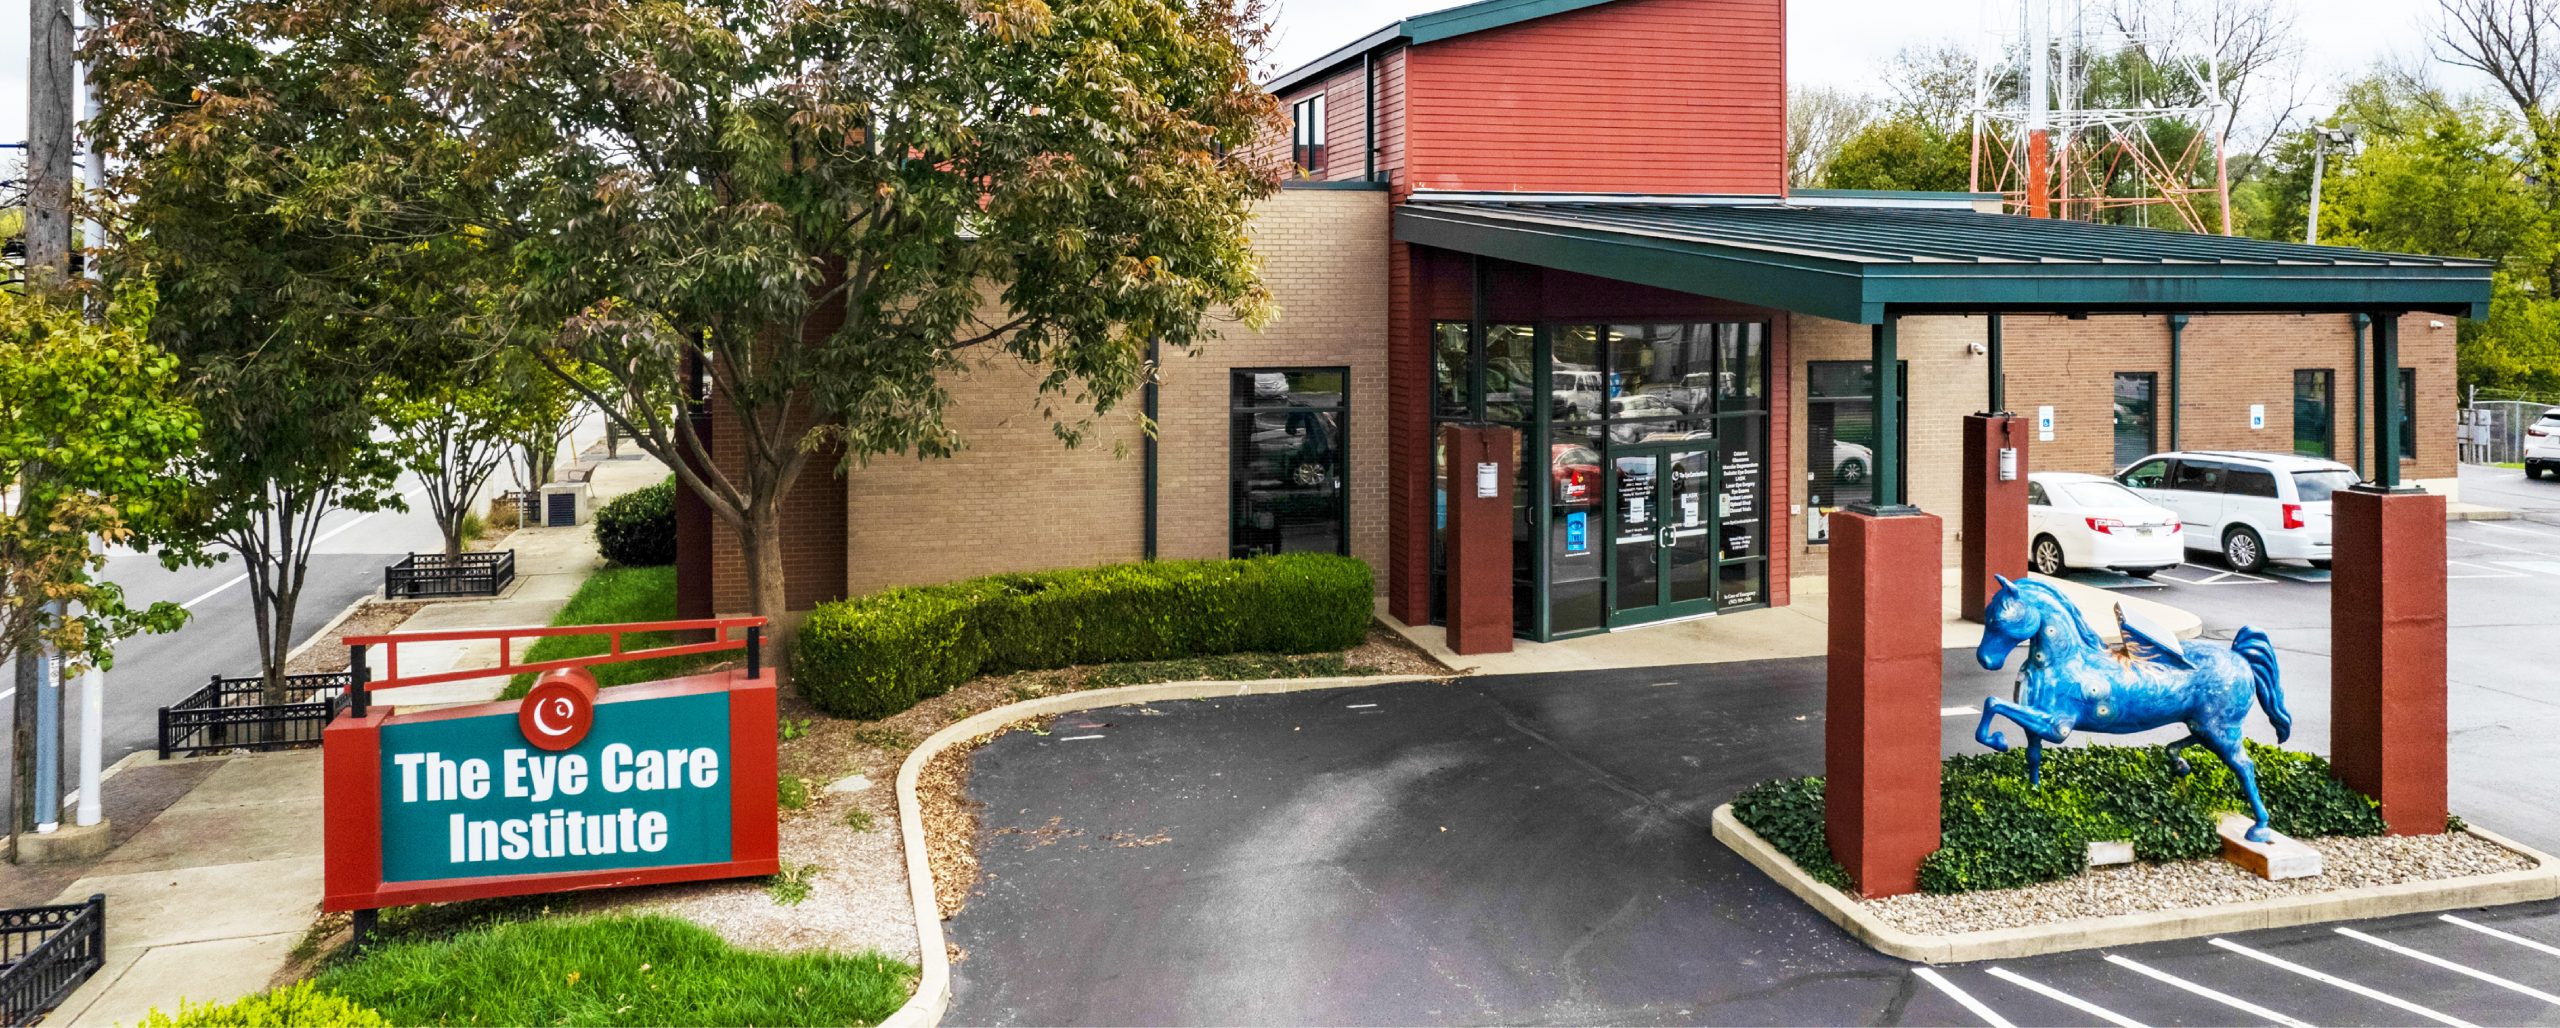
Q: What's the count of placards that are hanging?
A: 2